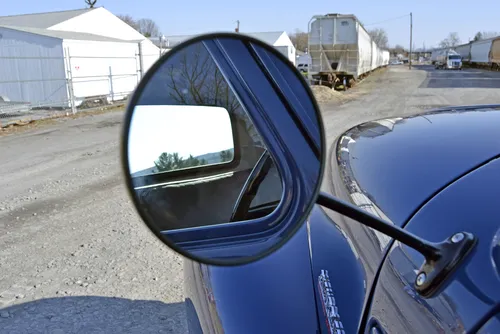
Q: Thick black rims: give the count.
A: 1